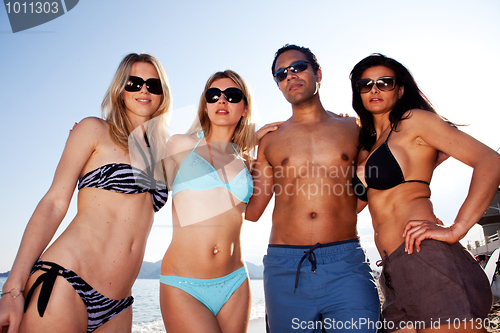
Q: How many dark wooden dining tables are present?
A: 0